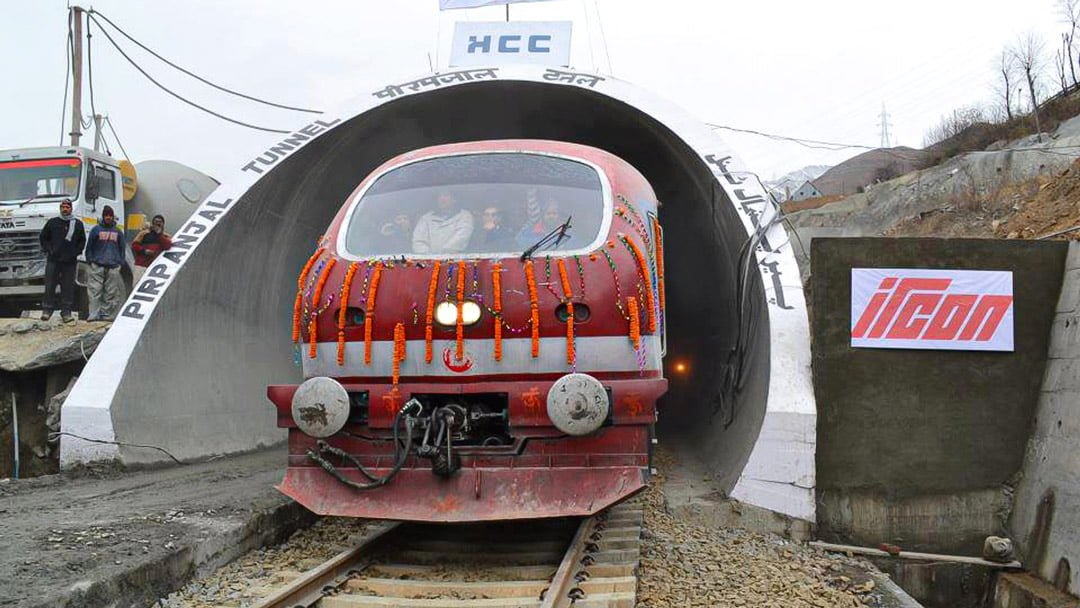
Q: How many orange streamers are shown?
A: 13